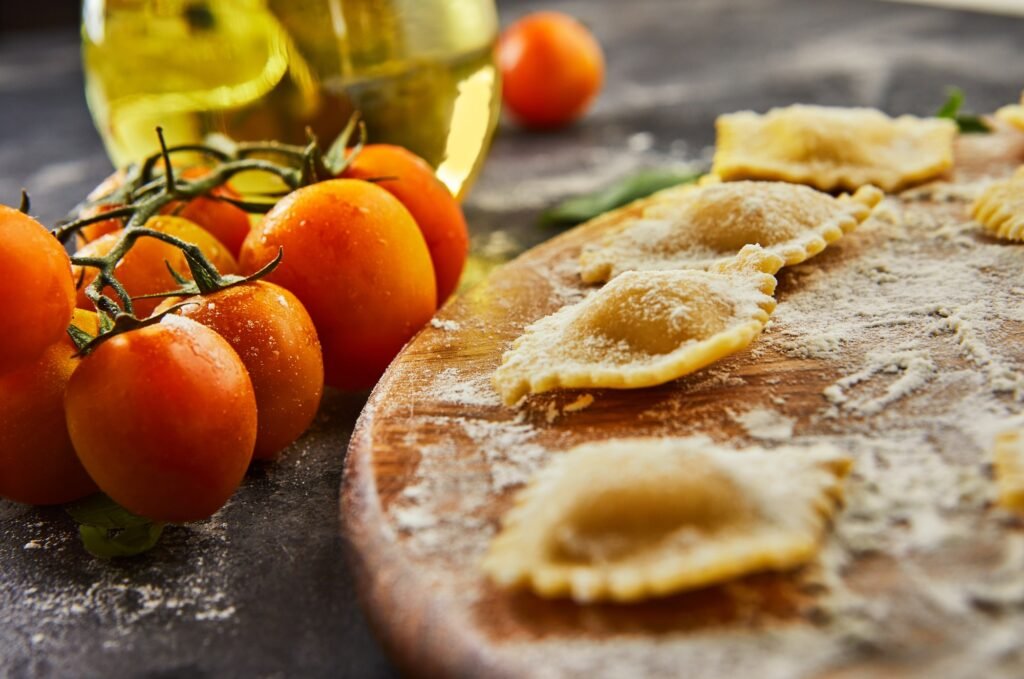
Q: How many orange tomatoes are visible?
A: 10